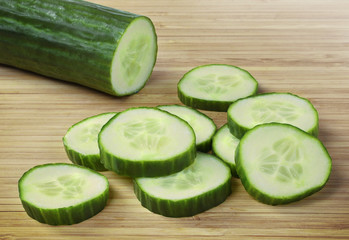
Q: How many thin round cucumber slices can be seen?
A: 9